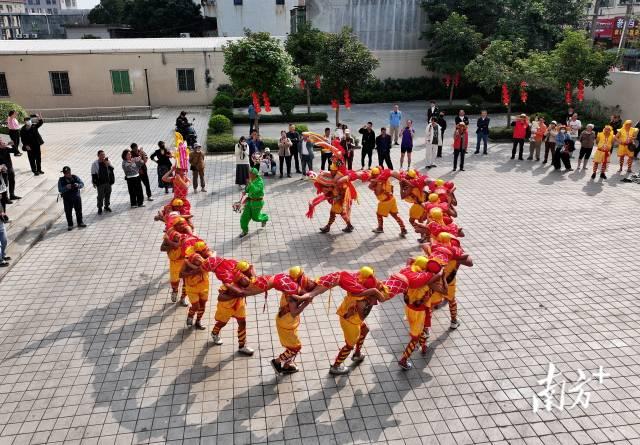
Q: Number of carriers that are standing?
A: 14